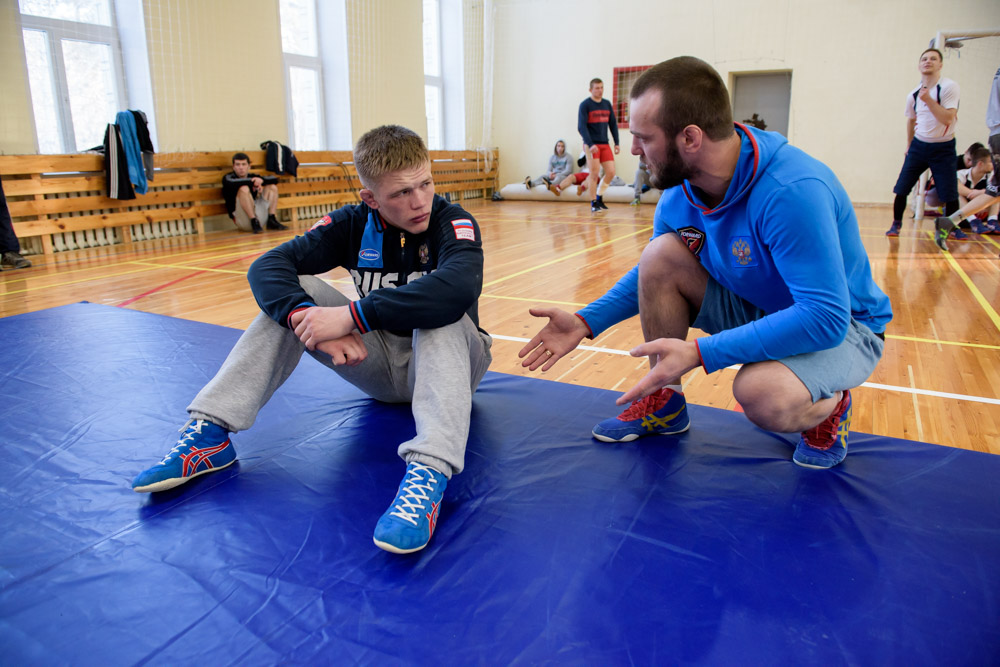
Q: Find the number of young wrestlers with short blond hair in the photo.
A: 1